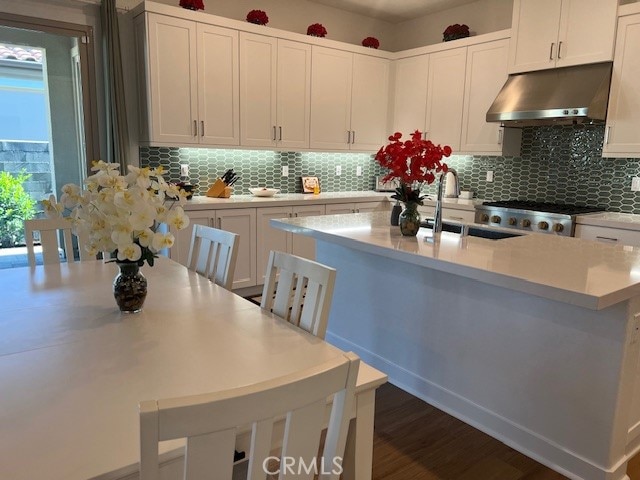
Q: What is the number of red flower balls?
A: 5